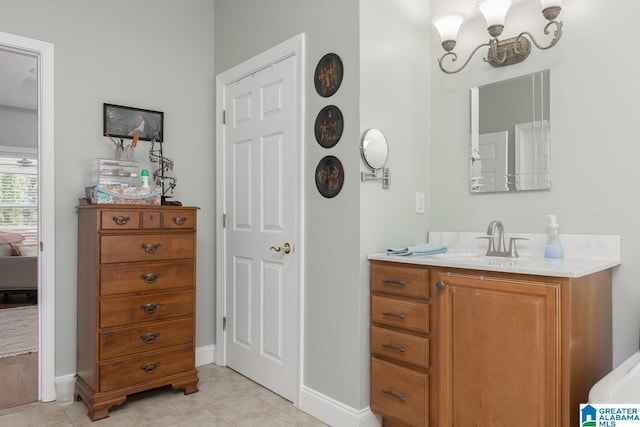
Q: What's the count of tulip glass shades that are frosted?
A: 3